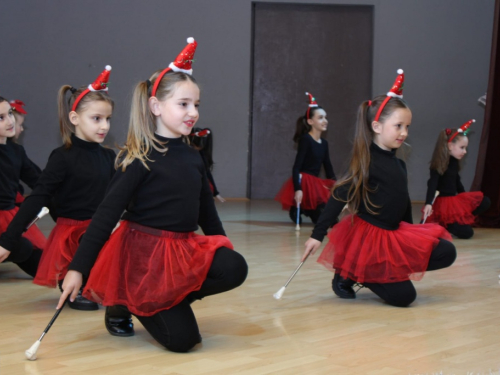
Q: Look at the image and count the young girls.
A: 8